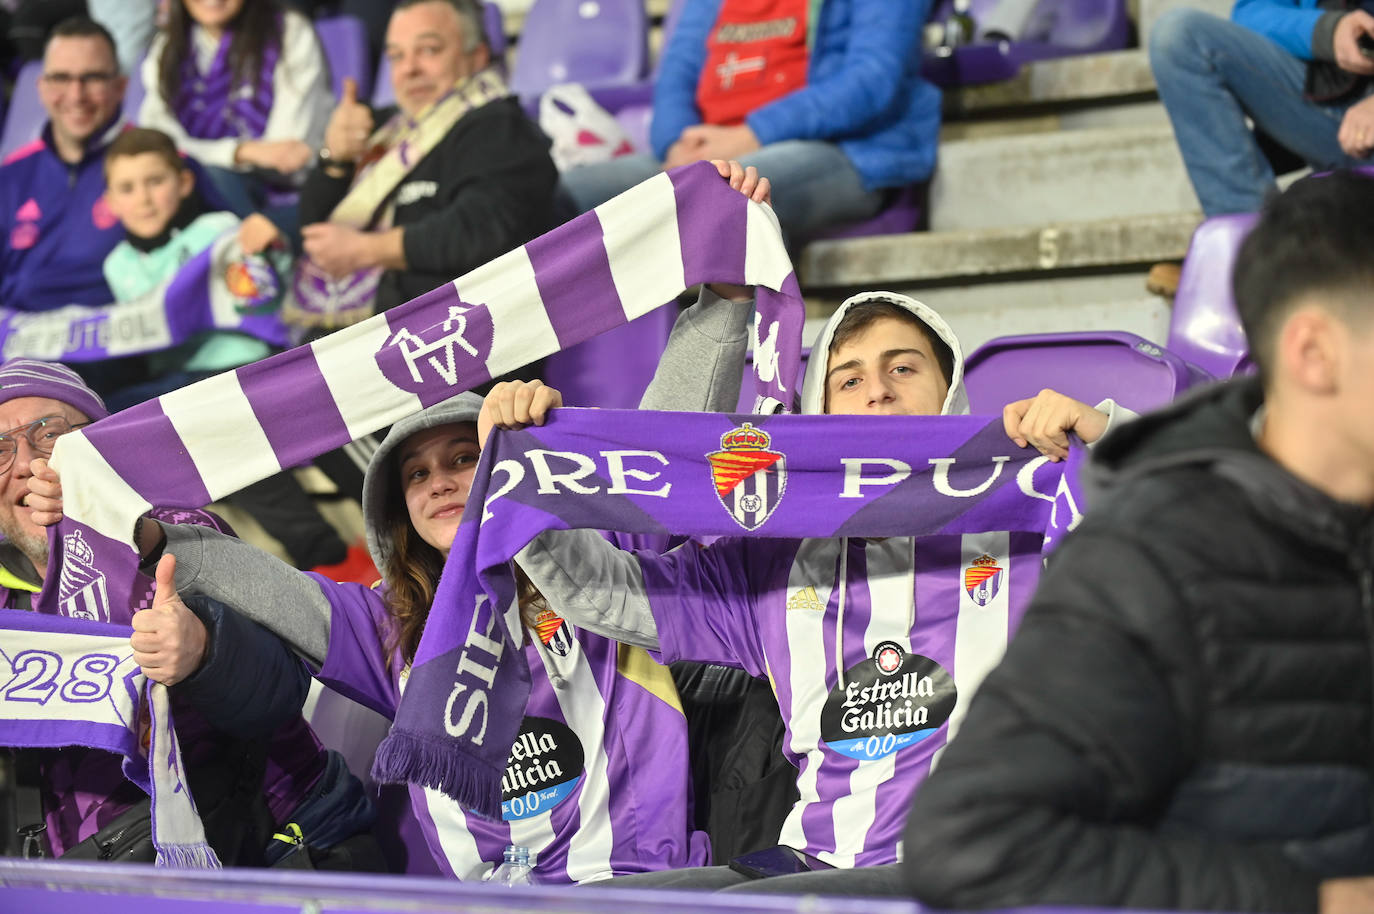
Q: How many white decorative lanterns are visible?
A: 0